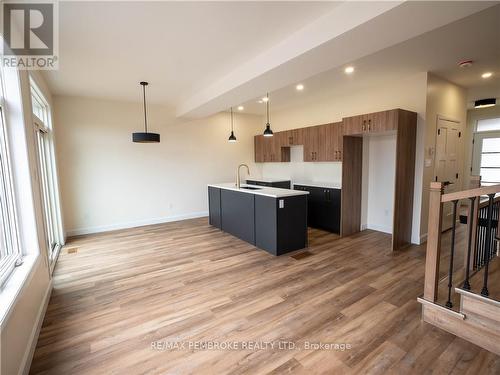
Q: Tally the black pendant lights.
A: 3